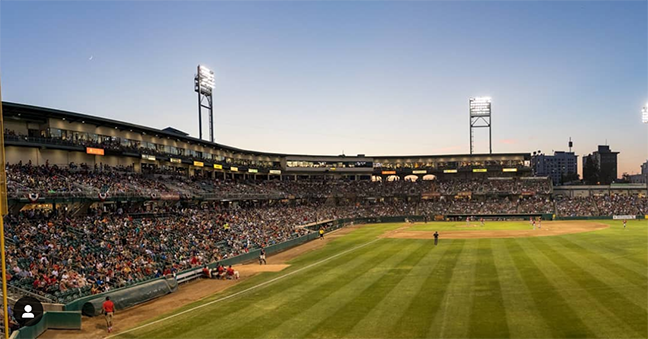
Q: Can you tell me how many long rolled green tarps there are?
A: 1